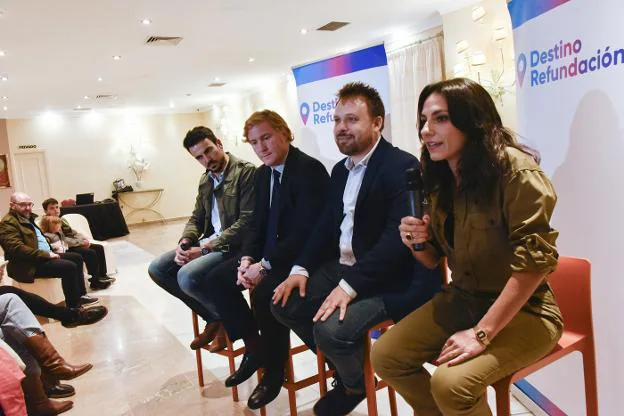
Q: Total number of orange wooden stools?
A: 4